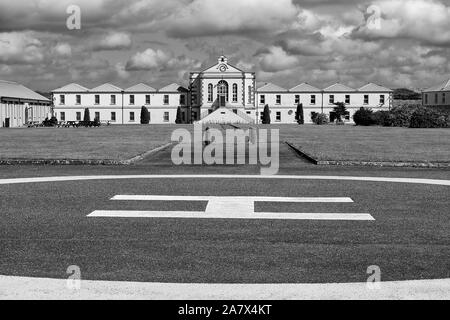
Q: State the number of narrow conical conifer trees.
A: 5